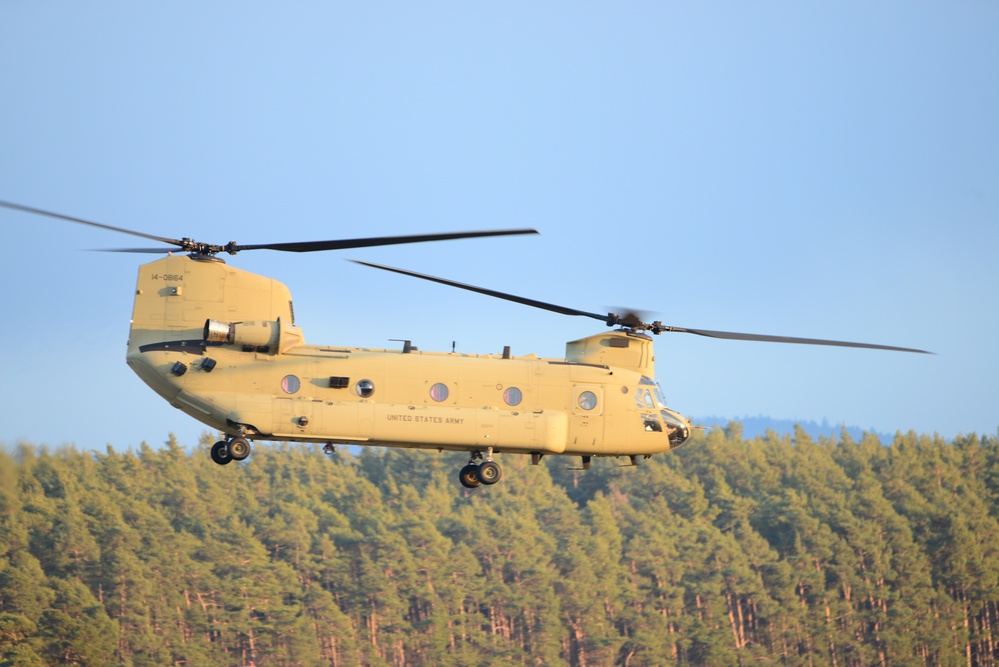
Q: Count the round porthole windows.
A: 5